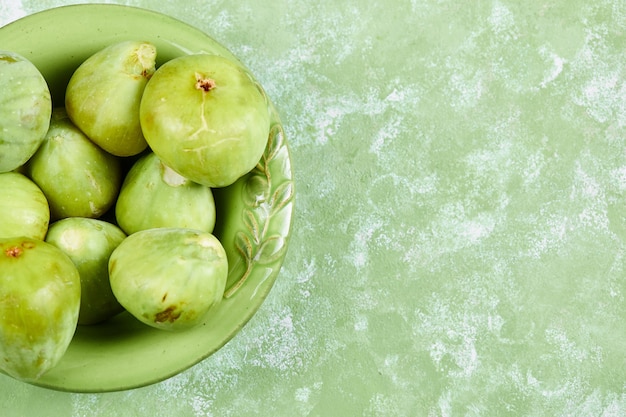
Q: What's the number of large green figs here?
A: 9